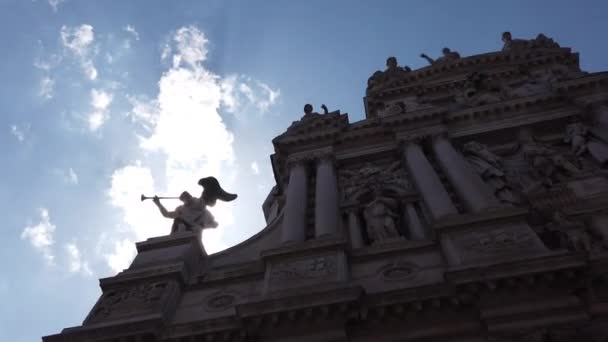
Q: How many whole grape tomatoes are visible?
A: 0